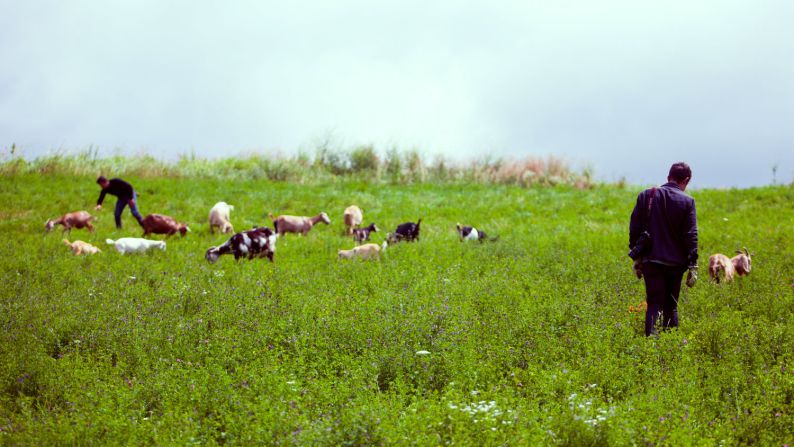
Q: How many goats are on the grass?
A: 13